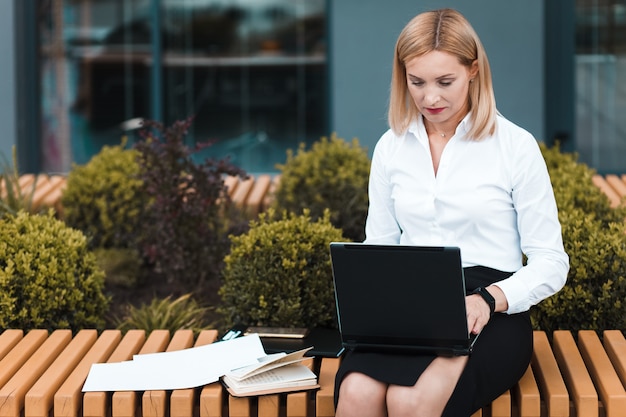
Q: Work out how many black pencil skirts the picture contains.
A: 1